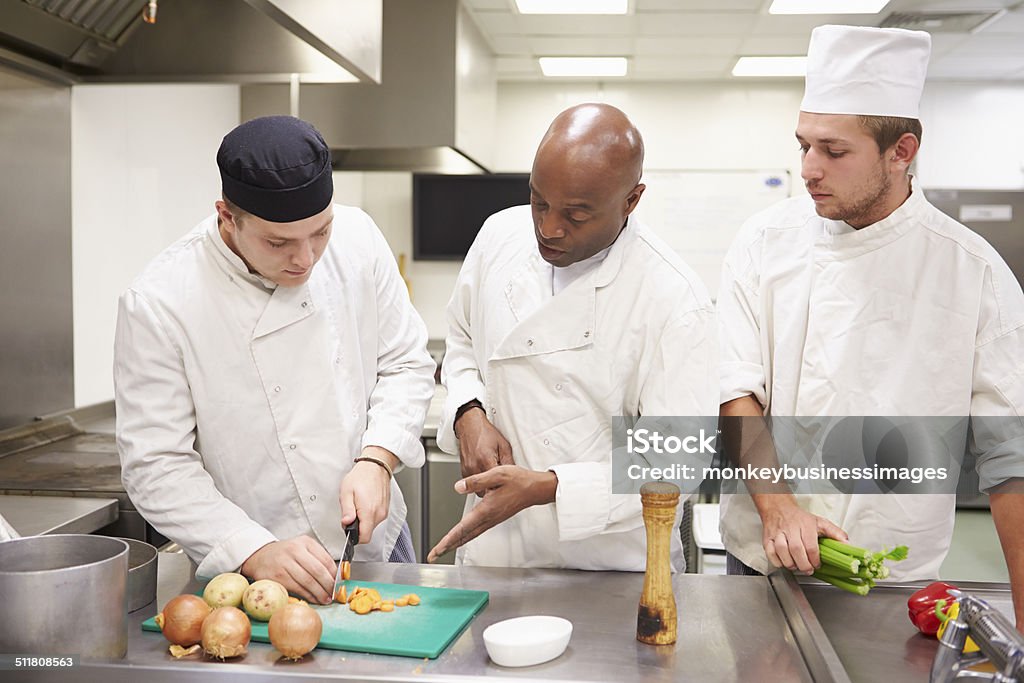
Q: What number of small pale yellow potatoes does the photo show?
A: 2